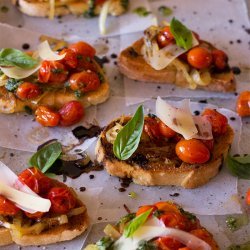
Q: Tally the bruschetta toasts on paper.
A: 6